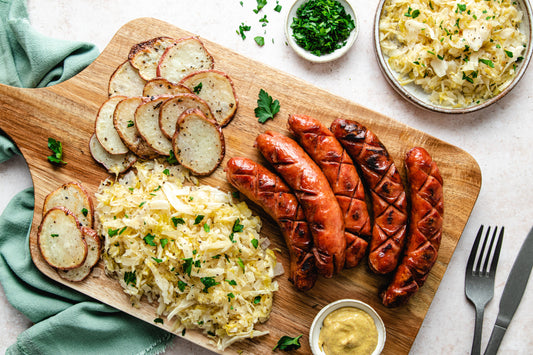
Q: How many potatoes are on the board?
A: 14